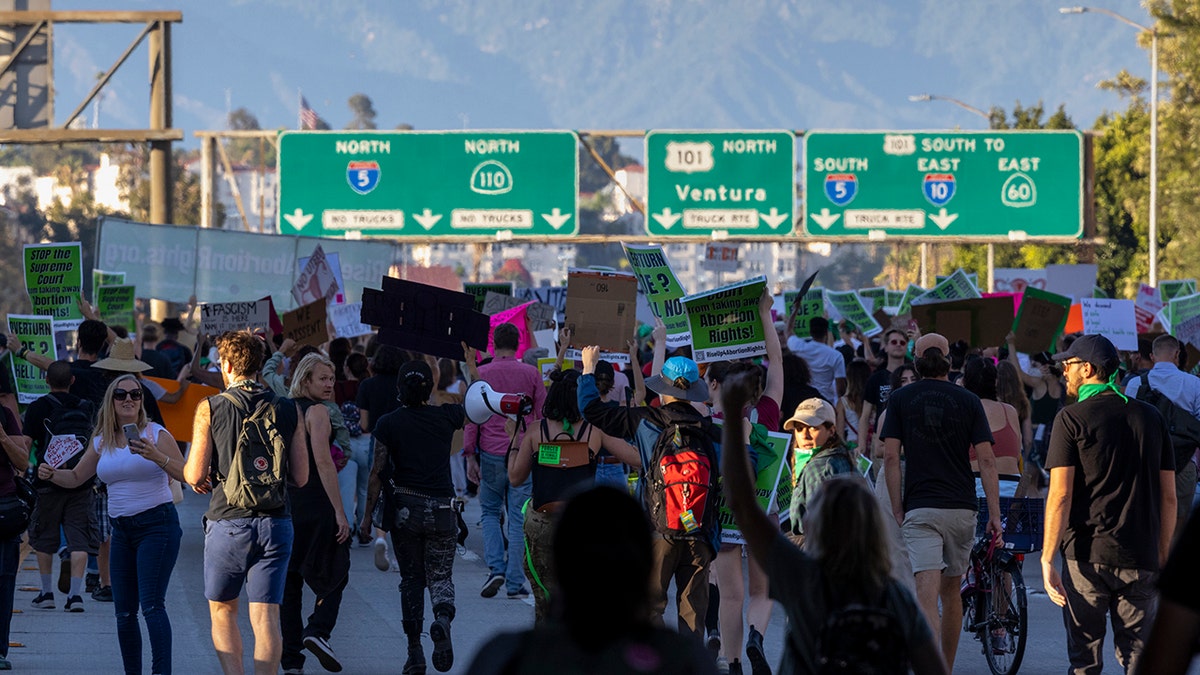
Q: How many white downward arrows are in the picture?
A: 7